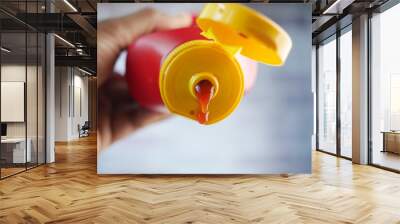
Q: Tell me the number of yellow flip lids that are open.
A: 1